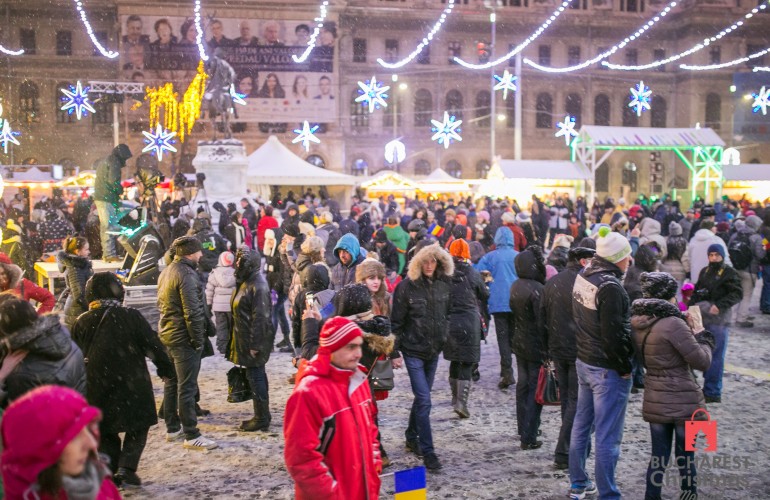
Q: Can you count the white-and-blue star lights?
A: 11